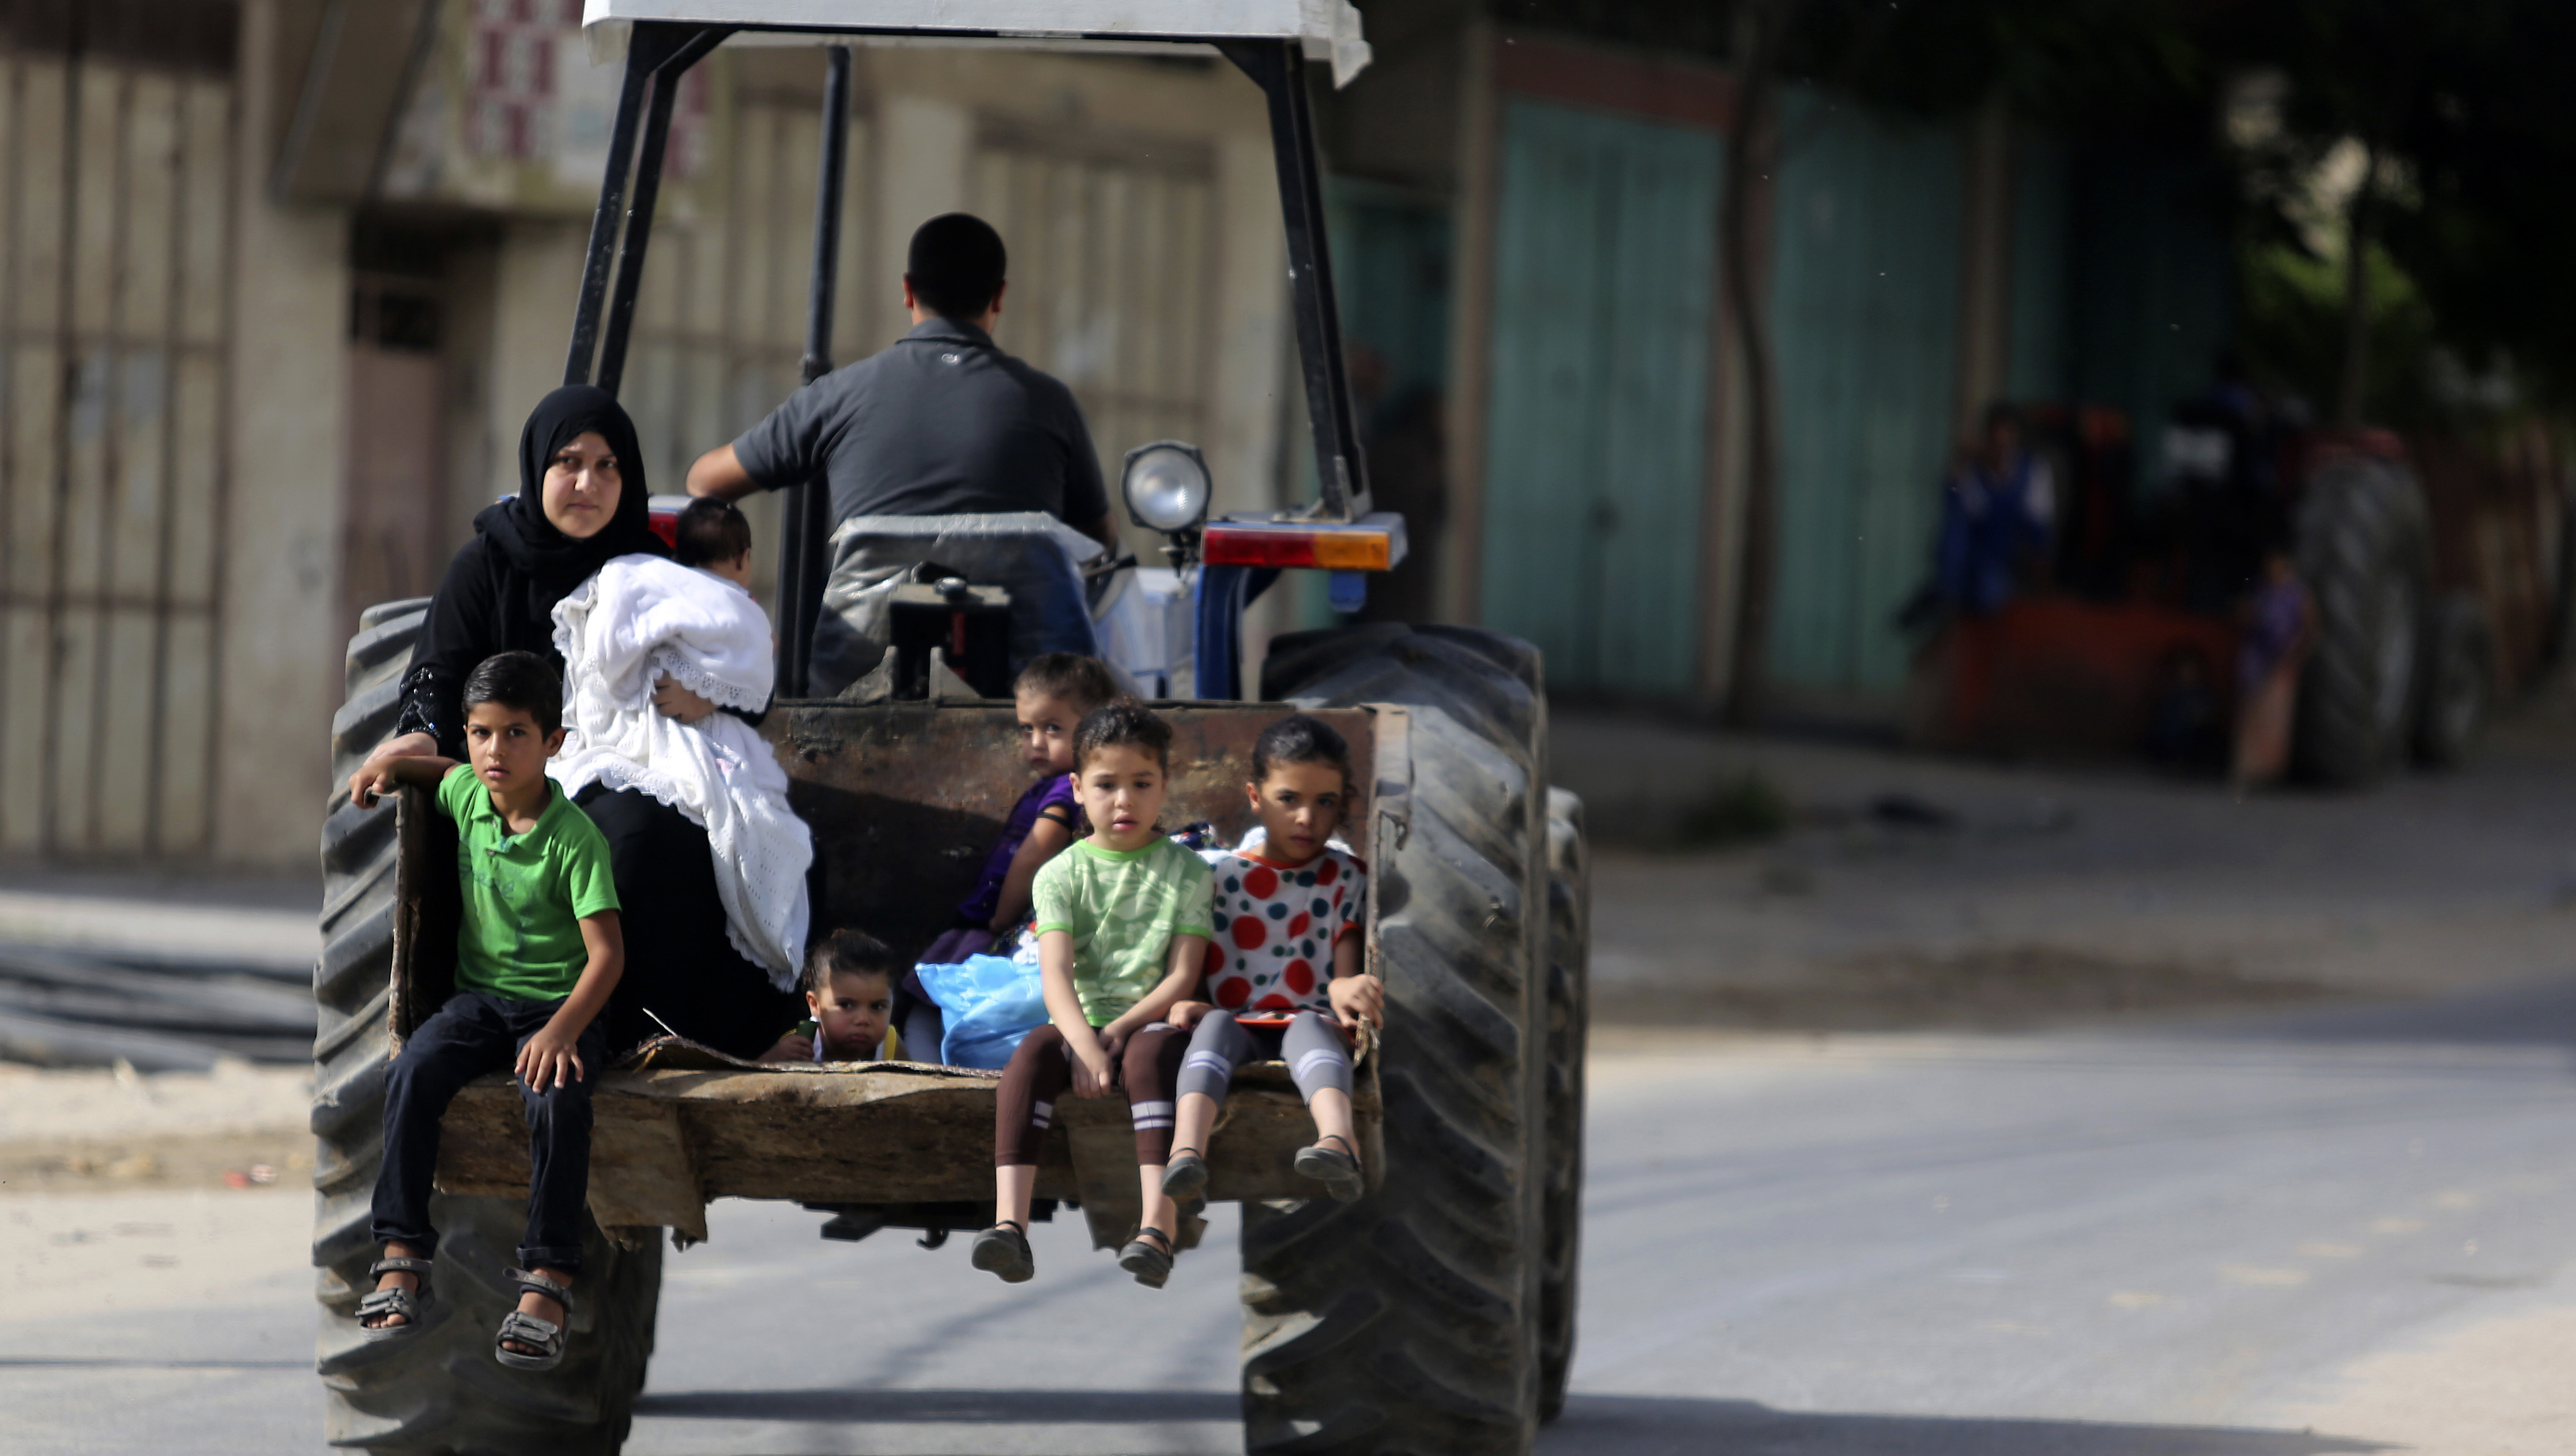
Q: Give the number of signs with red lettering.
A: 1